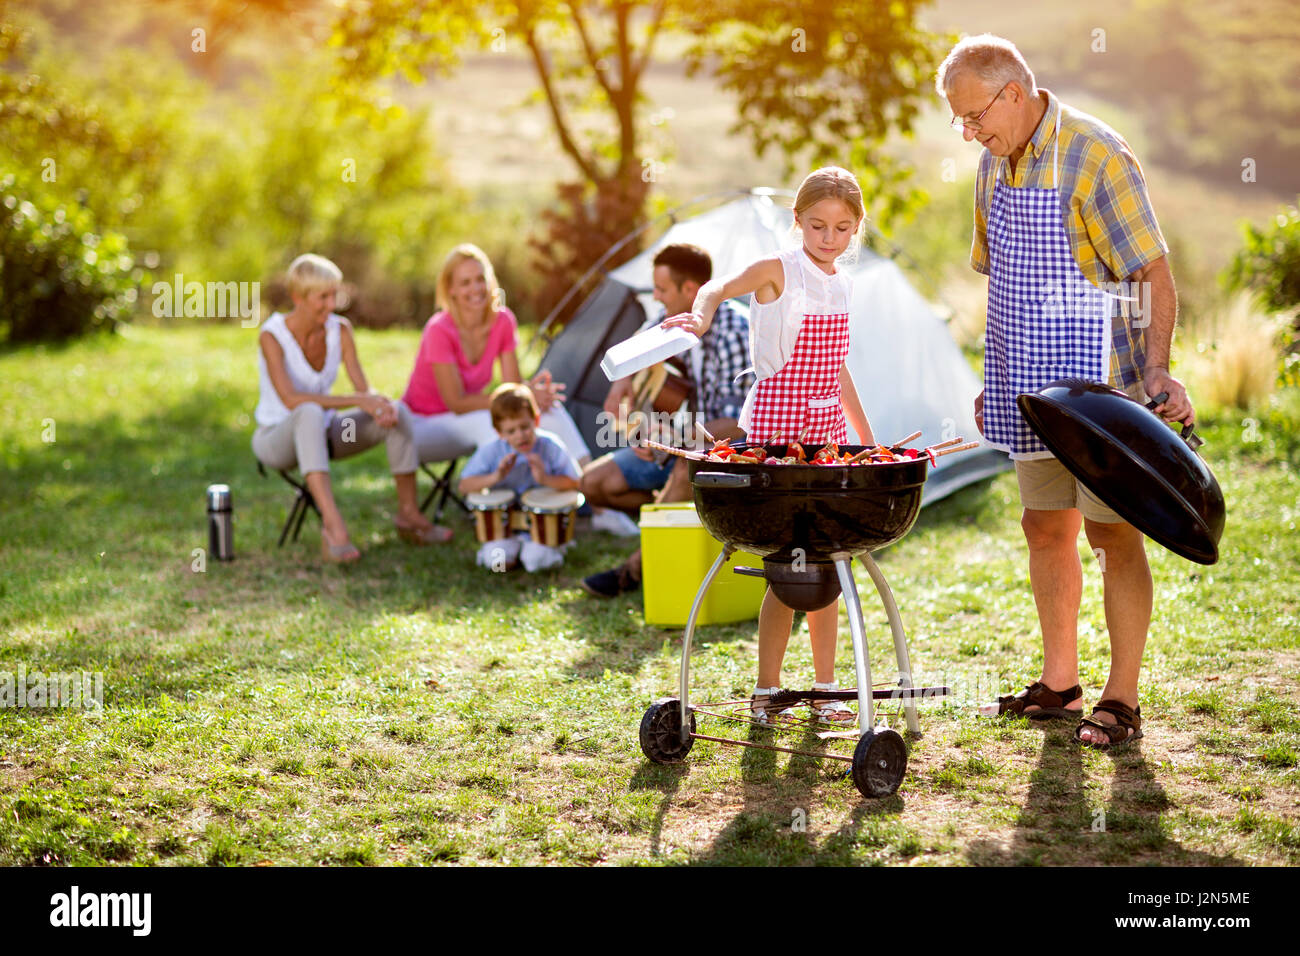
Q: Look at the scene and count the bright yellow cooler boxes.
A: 1